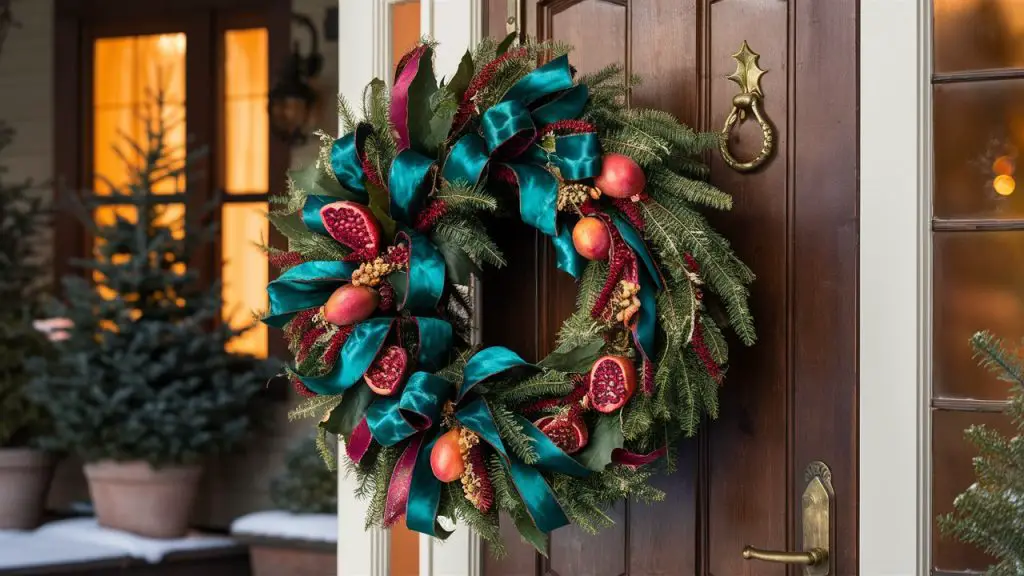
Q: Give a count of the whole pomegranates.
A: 4